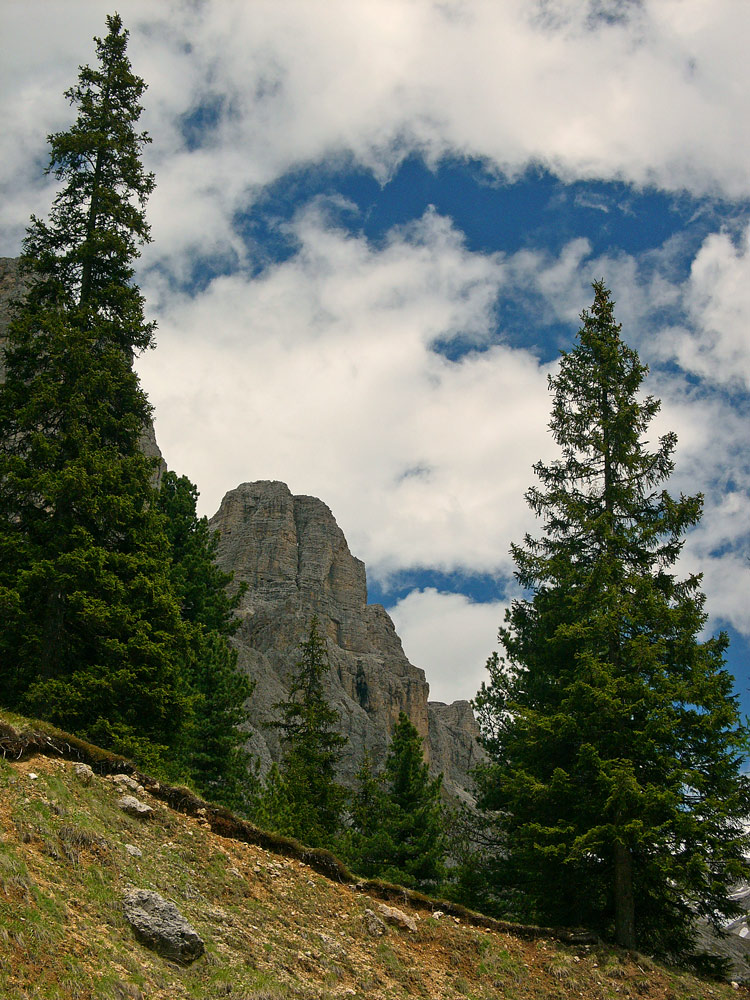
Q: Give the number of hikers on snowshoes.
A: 0